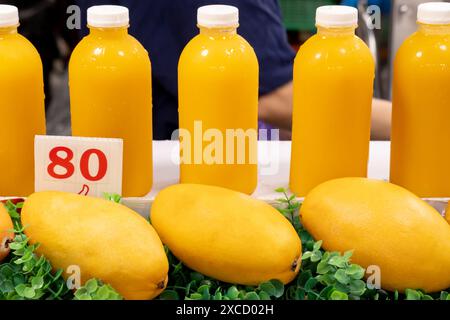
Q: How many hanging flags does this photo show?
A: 0